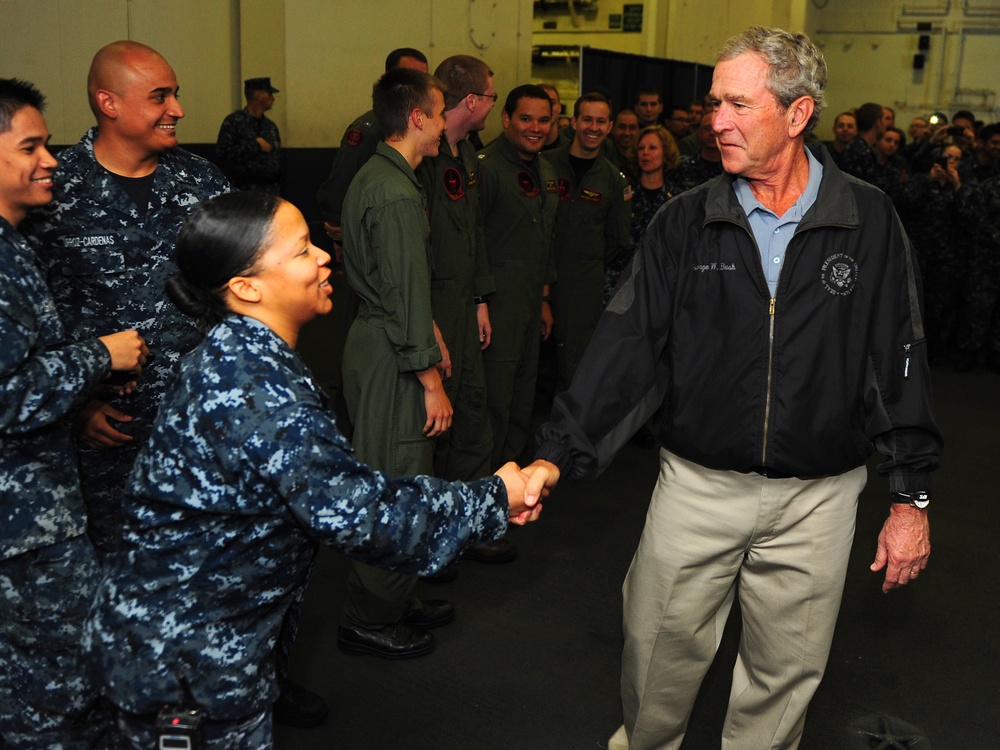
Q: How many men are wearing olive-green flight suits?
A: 5